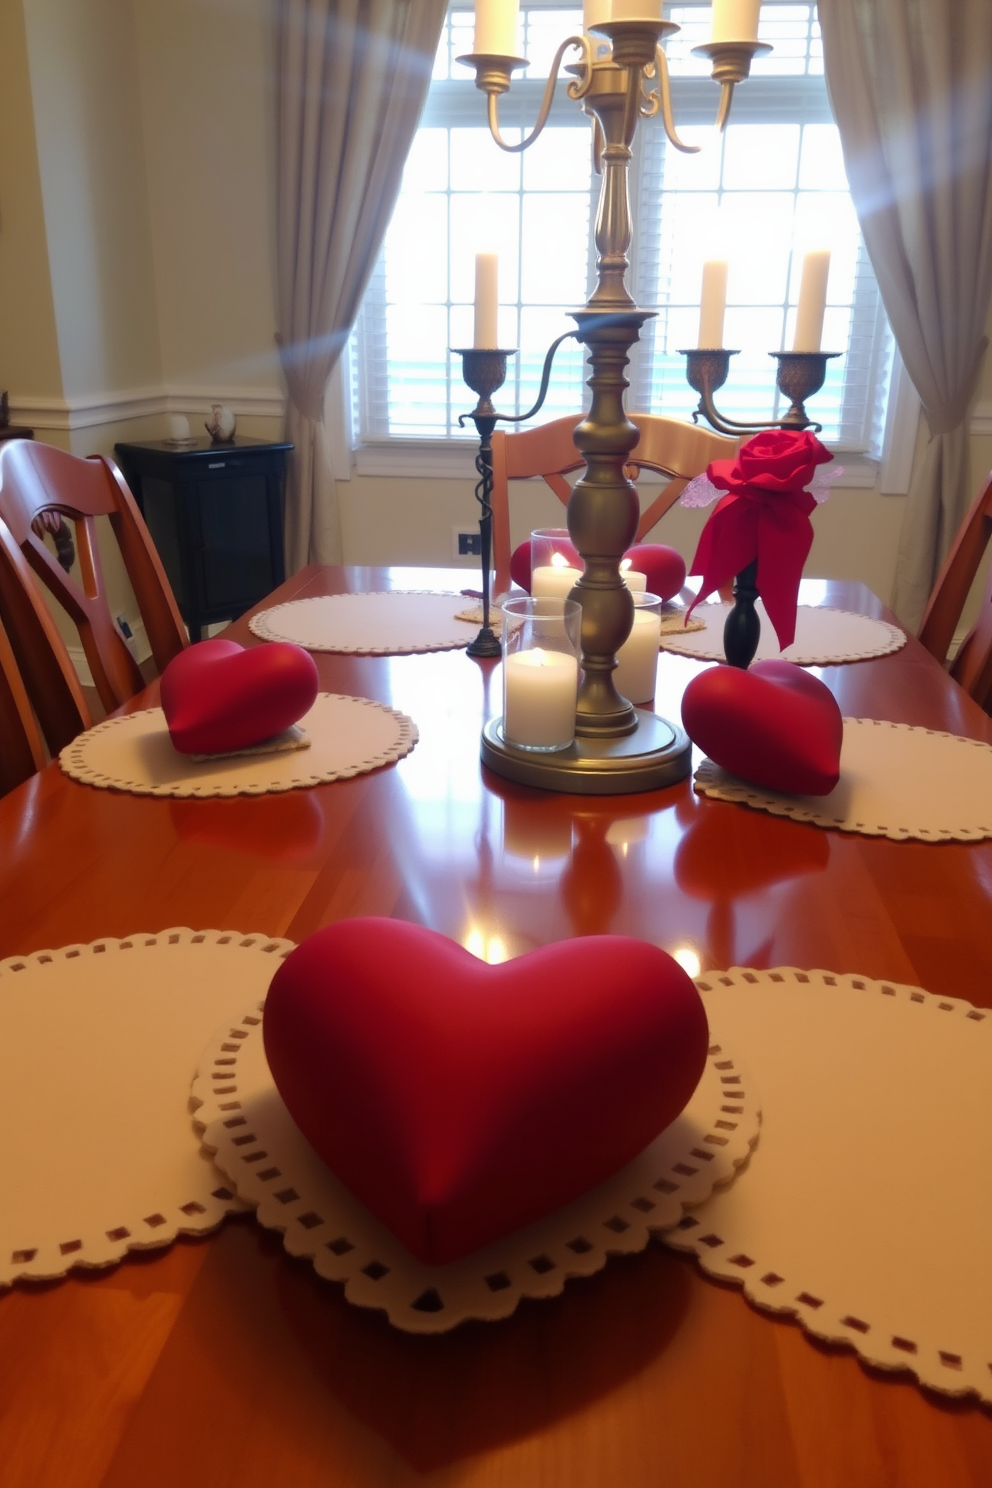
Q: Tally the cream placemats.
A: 7